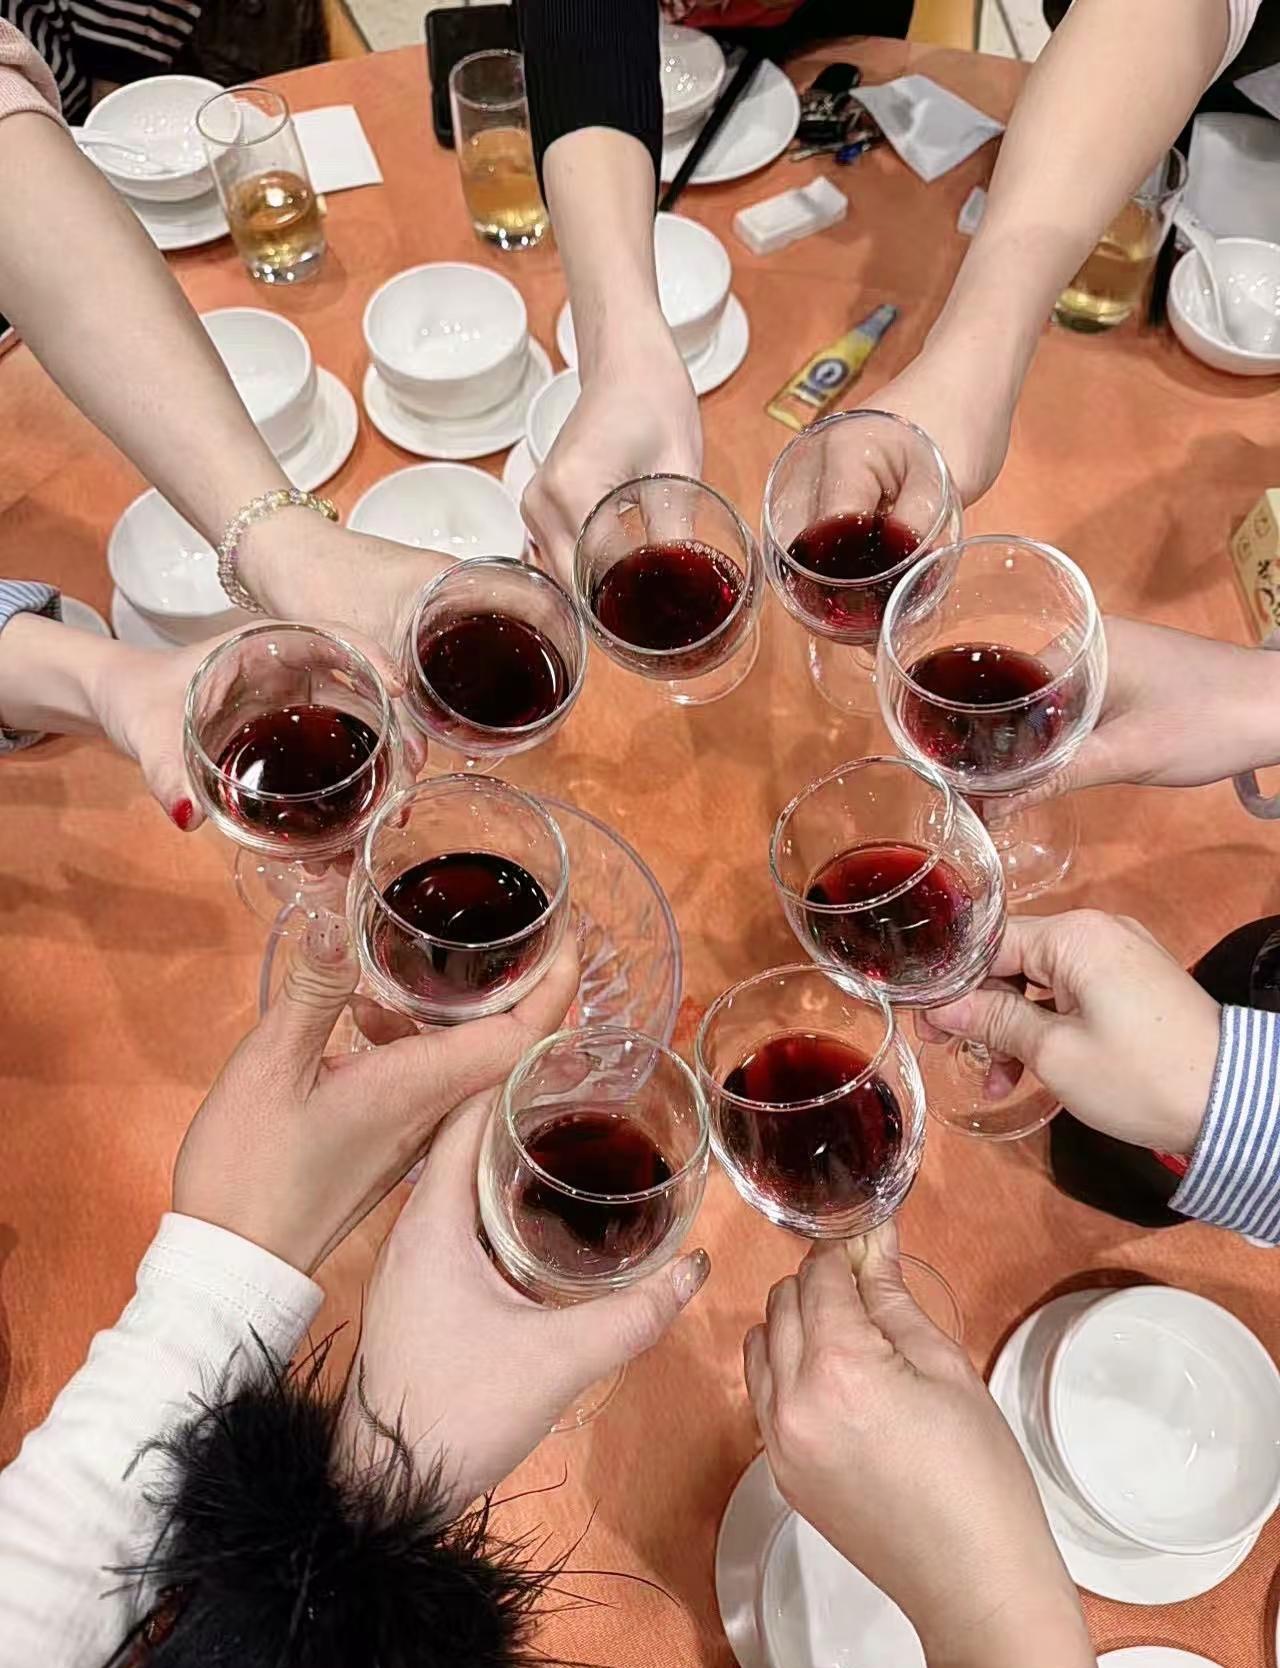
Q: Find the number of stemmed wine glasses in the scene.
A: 9